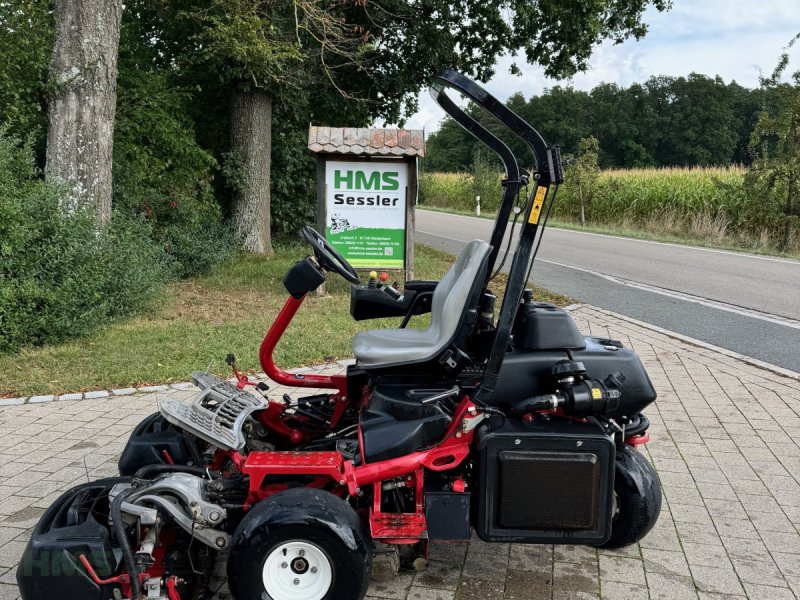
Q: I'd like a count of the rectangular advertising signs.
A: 1